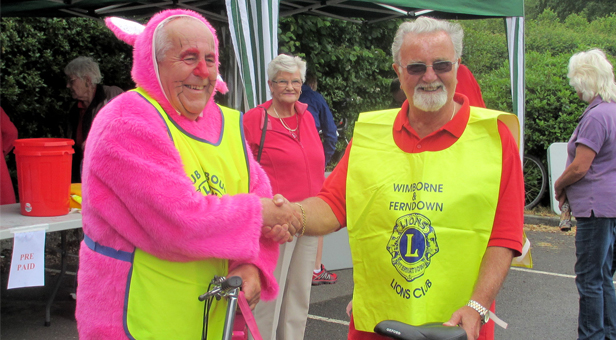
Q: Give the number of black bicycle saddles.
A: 1